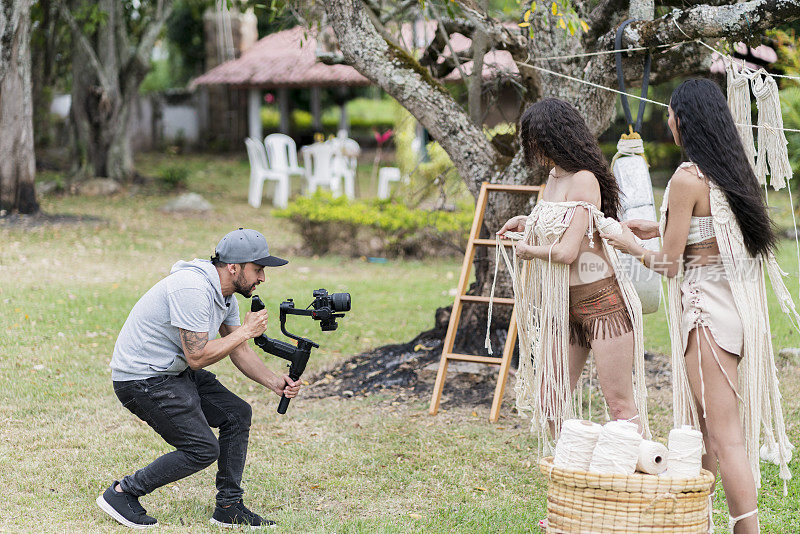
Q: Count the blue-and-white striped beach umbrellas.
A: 0